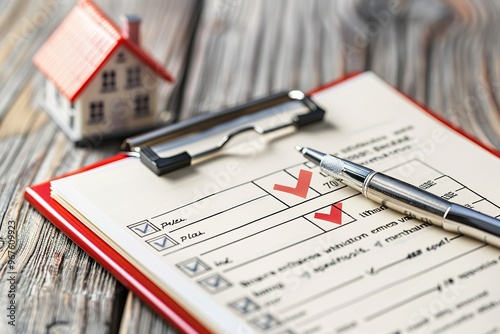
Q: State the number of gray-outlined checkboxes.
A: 6